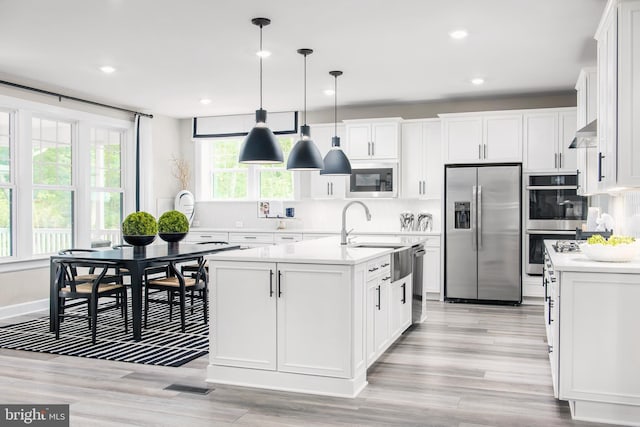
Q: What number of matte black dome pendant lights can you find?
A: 3